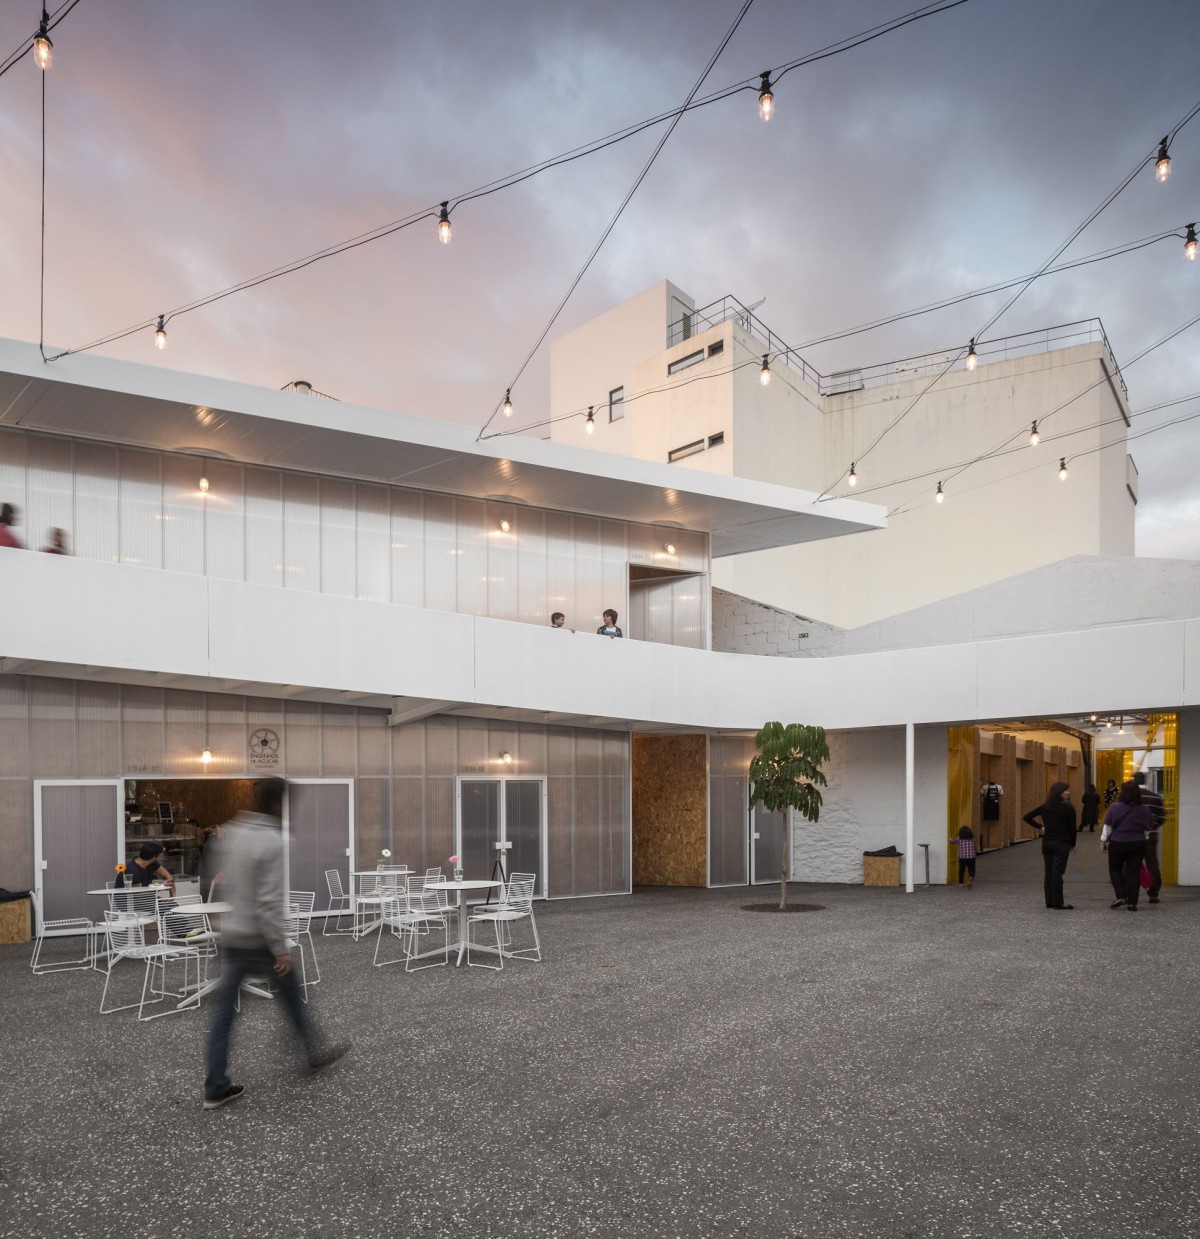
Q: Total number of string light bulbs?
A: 14